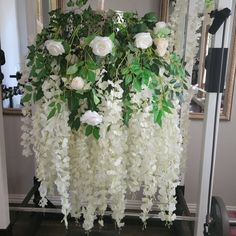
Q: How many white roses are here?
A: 6